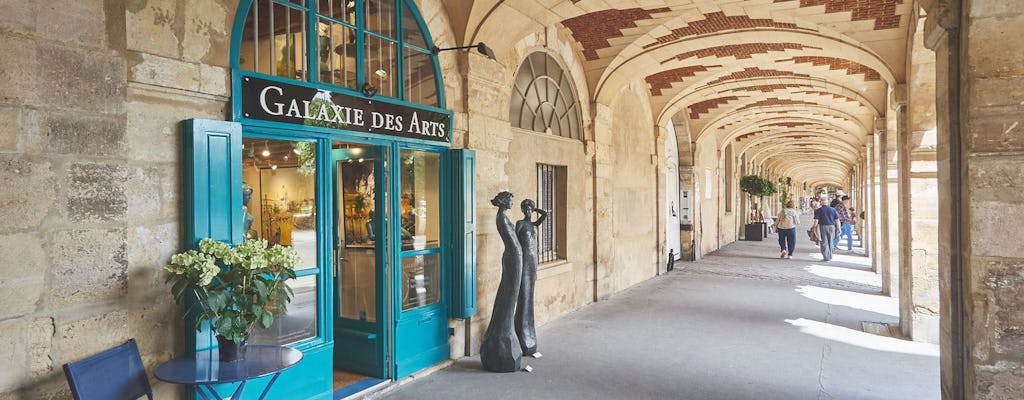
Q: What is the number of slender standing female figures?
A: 2